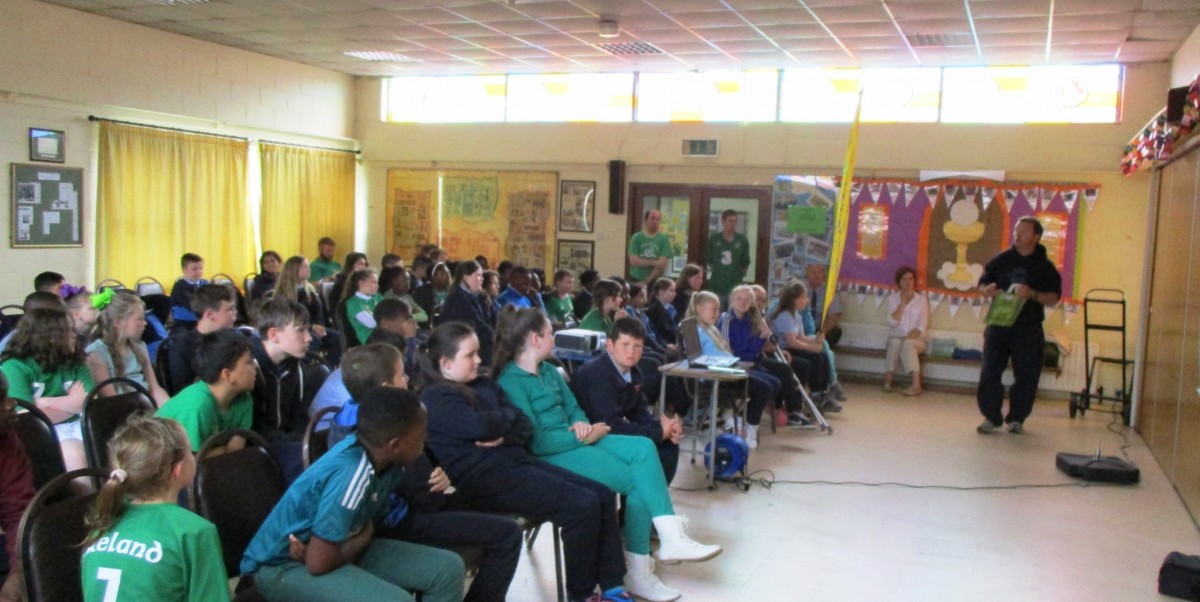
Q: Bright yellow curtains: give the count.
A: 2